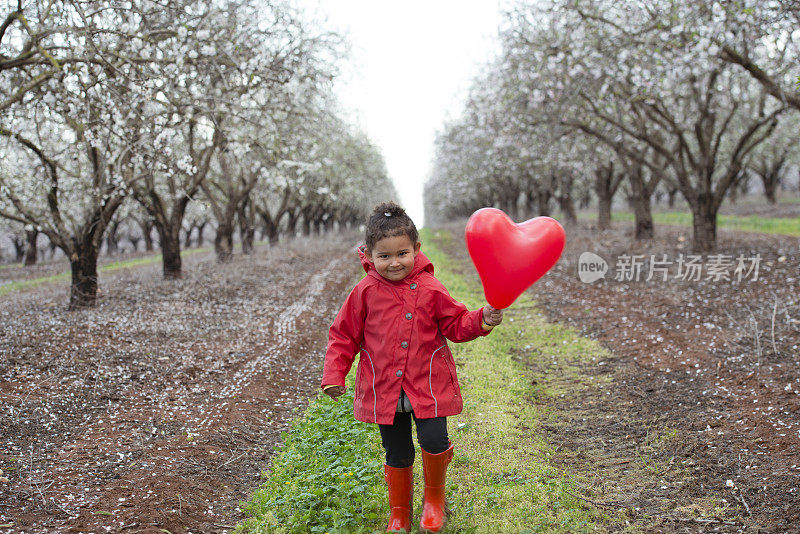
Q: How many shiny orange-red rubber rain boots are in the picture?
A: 2